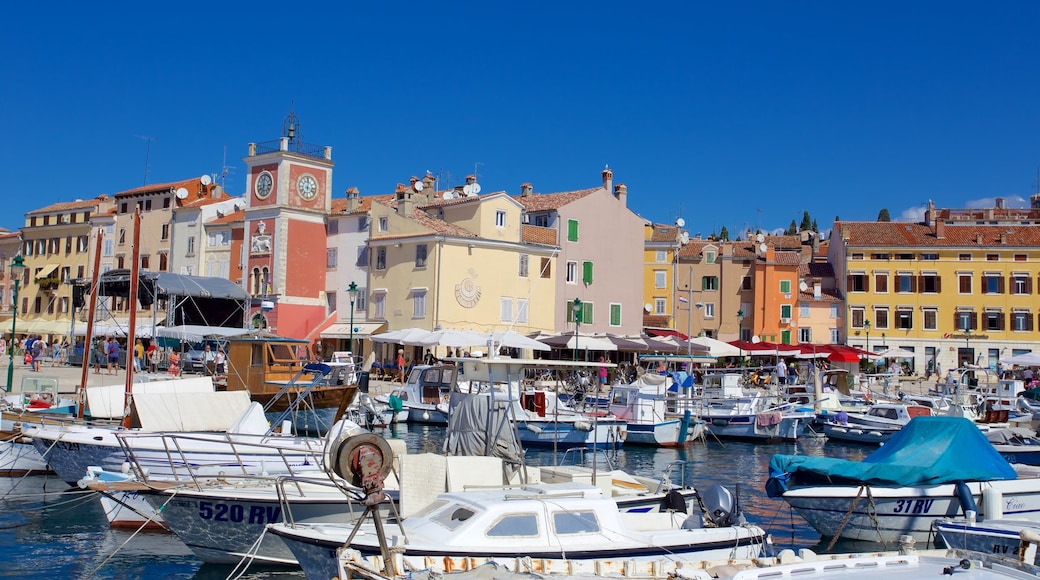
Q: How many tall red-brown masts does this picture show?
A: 2